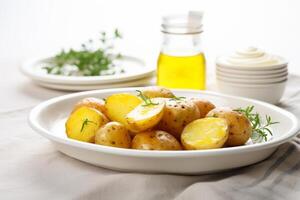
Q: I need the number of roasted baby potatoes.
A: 11